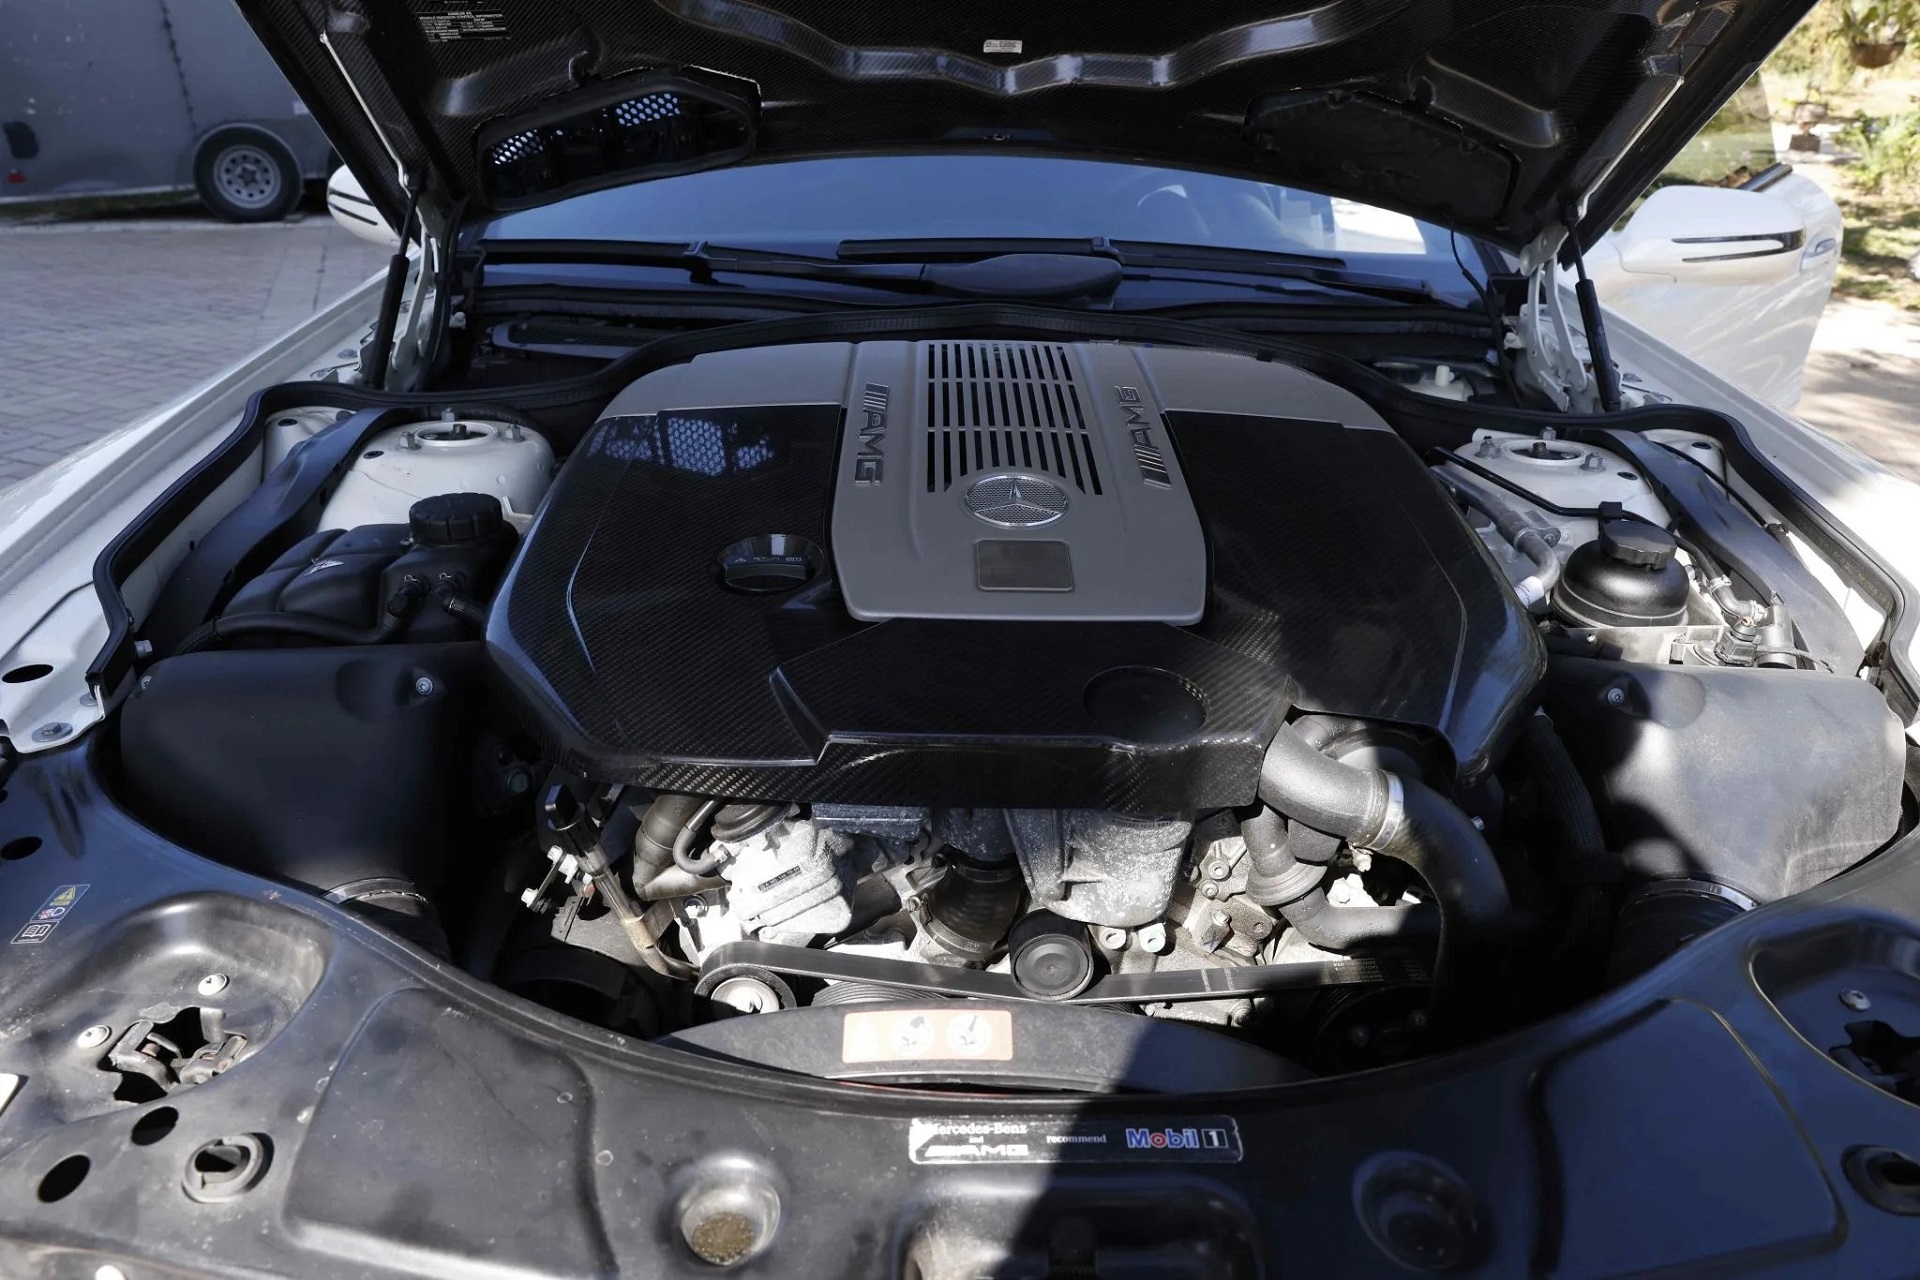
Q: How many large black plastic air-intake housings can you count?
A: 2